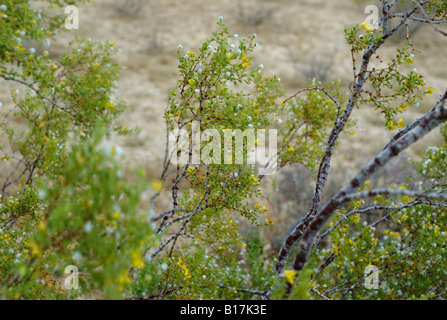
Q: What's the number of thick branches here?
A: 2